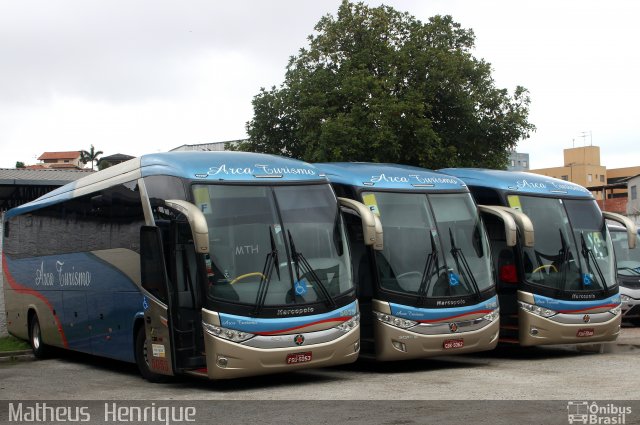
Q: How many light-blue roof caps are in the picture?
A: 3